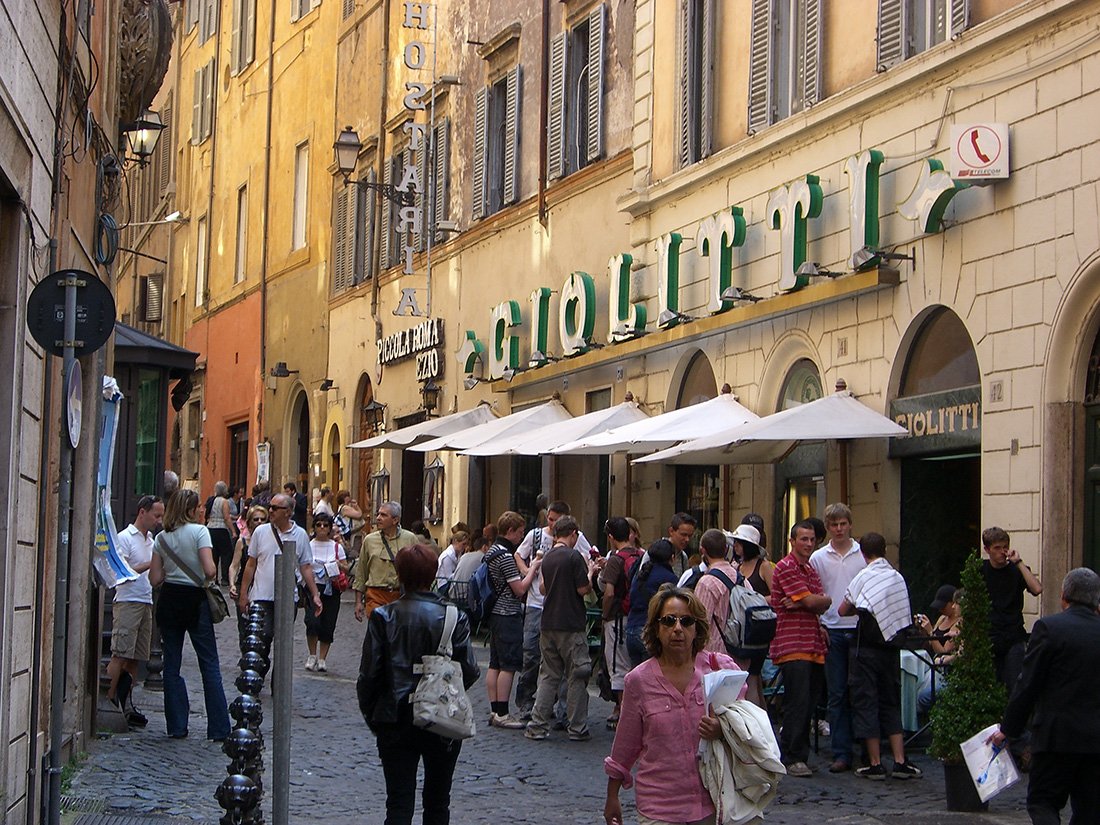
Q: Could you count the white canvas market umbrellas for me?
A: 5